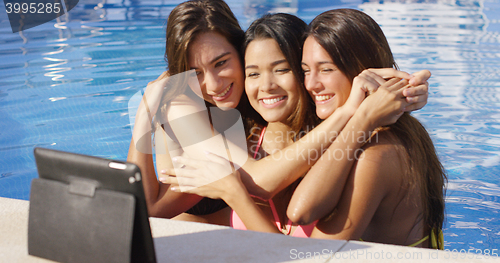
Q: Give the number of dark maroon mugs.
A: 0